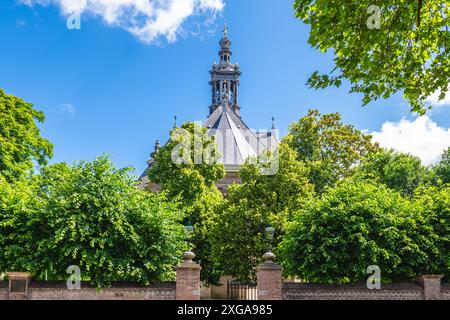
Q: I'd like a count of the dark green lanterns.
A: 2